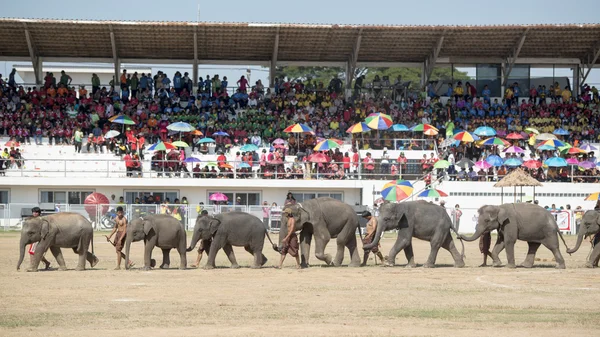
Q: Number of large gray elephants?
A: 7